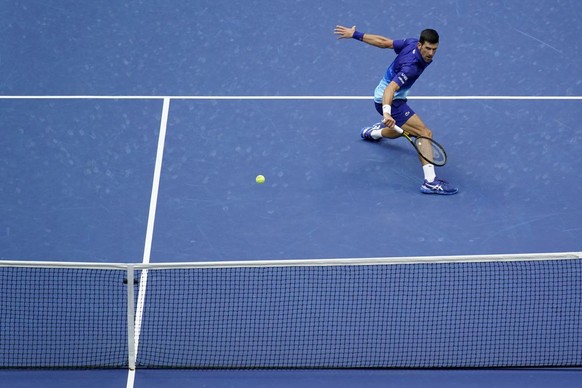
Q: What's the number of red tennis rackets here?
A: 0